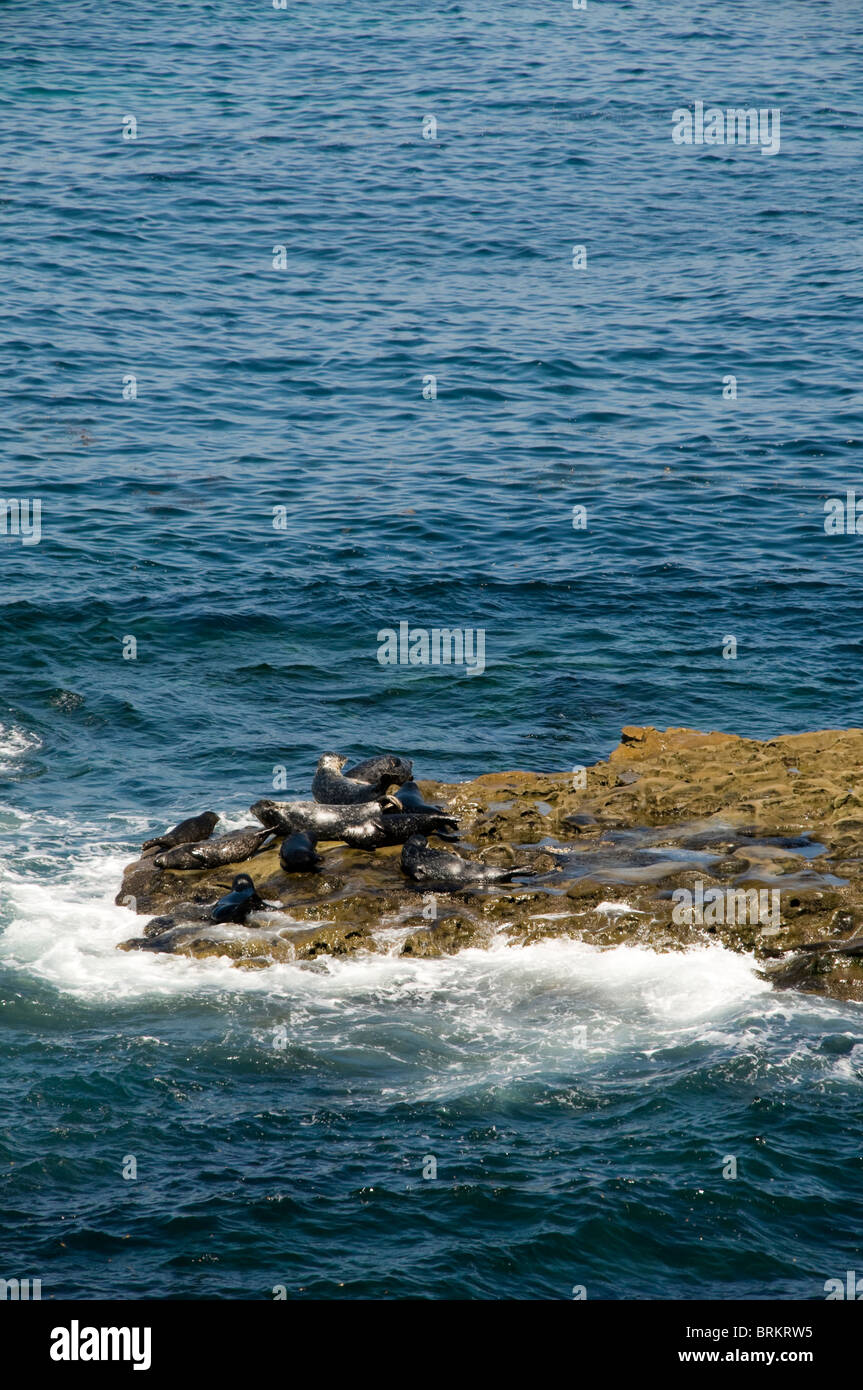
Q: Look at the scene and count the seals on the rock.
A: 10